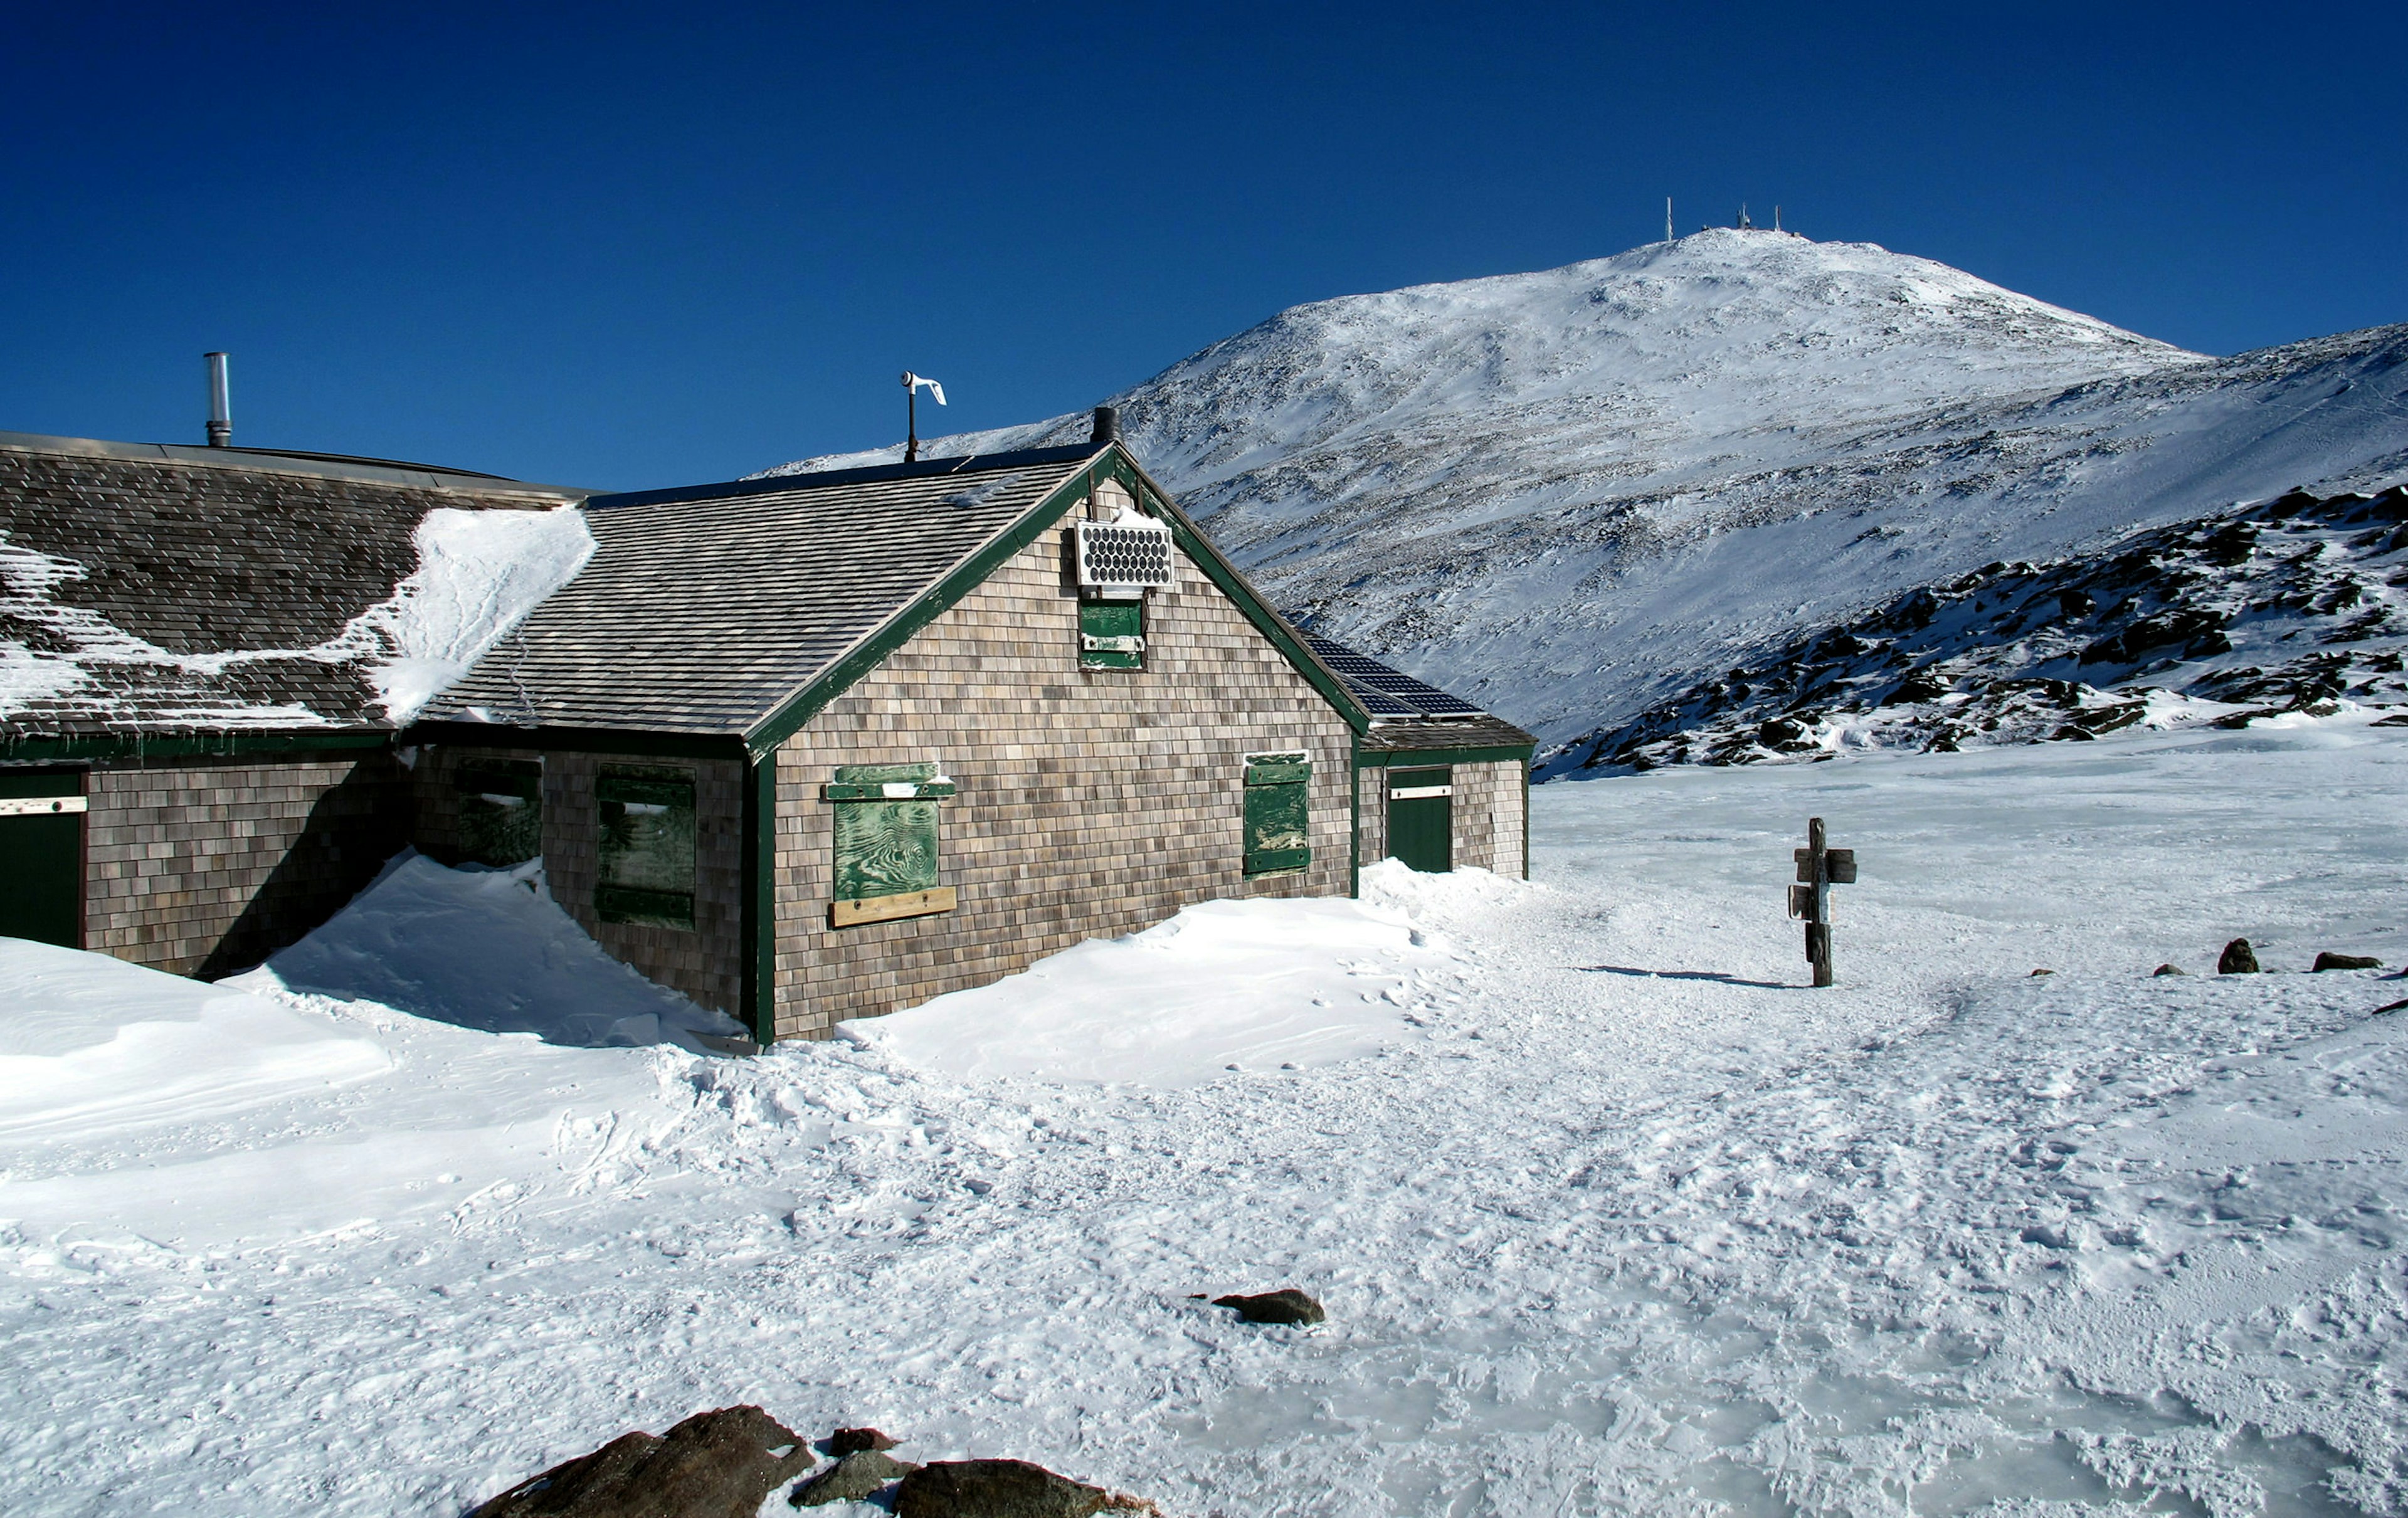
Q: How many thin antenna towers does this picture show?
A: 3